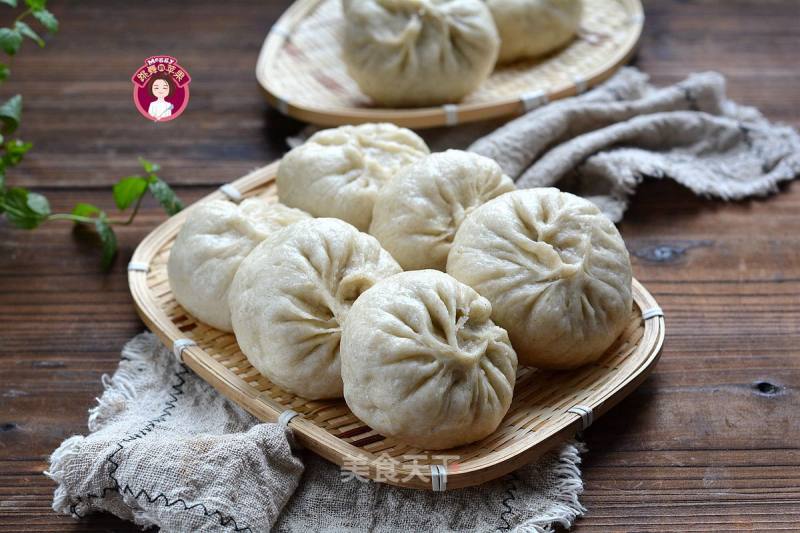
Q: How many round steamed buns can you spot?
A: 8